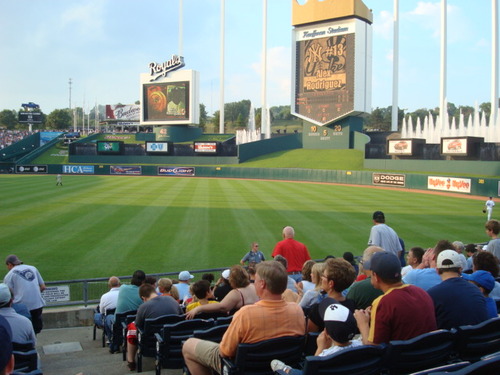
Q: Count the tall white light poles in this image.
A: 6